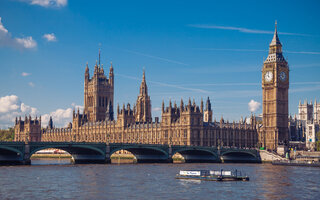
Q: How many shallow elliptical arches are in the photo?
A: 5